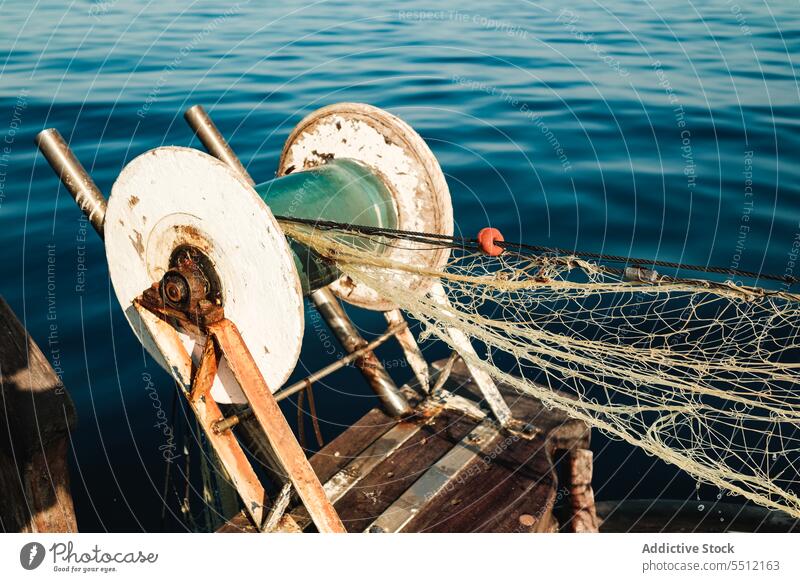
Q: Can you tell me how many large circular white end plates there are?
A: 2